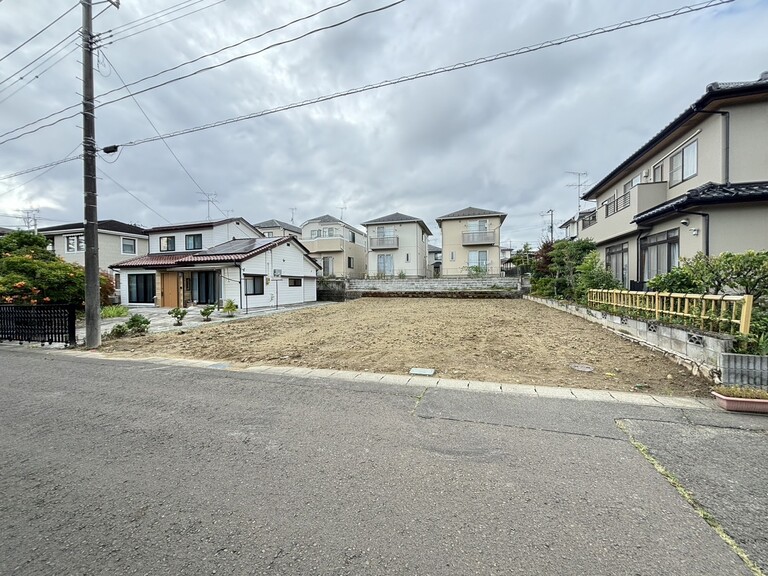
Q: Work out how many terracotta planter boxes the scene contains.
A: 1